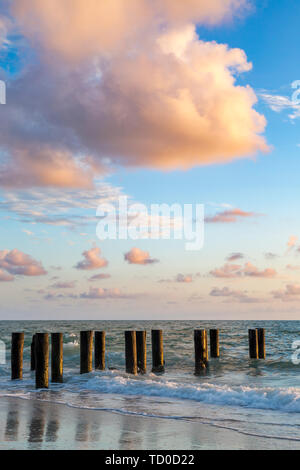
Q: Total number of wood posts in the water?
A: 13